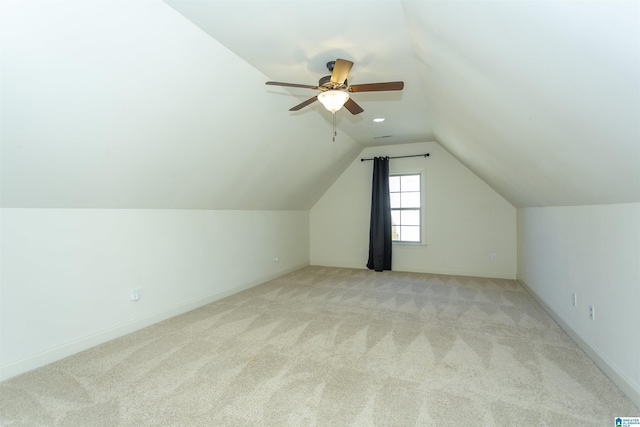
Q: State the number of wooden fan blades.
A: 5